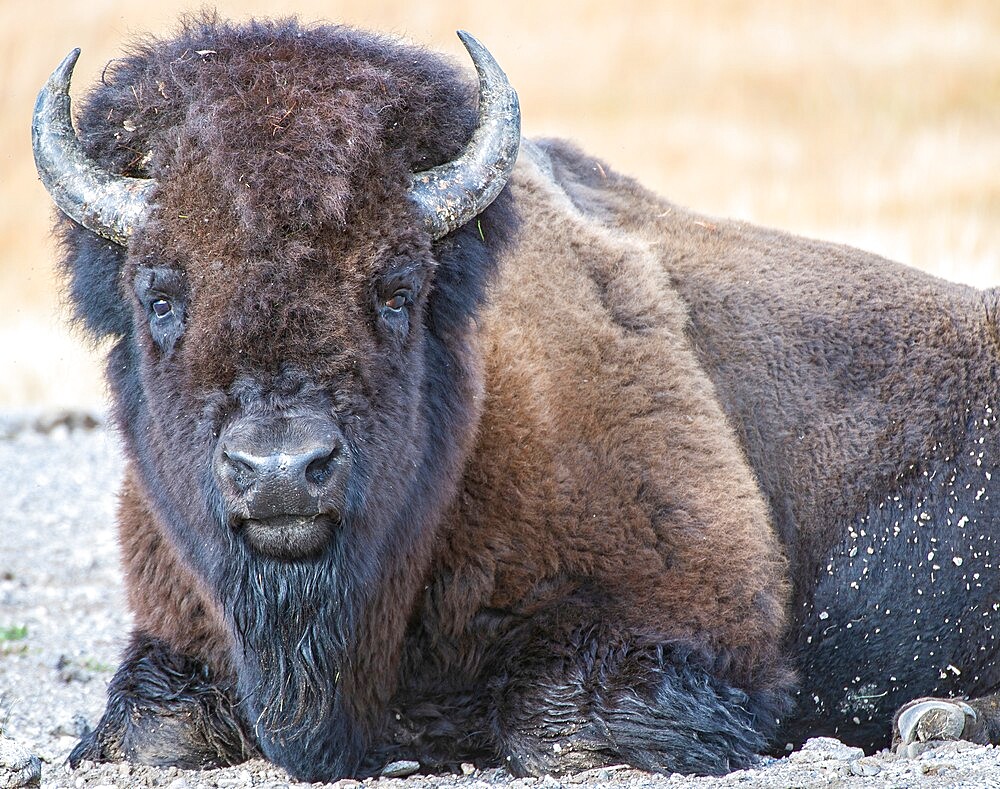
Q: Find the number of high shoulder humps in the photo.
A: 1